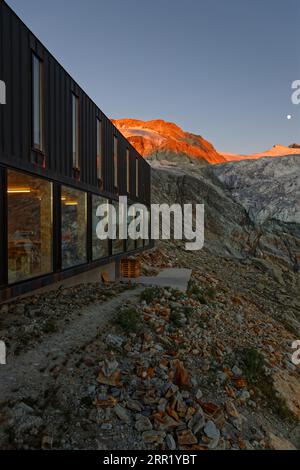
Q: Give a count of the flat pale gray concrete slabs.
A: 1